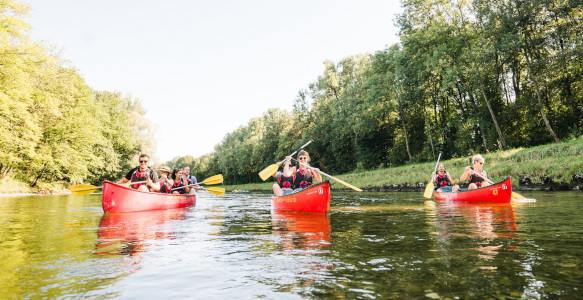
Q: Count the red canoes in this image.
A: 3